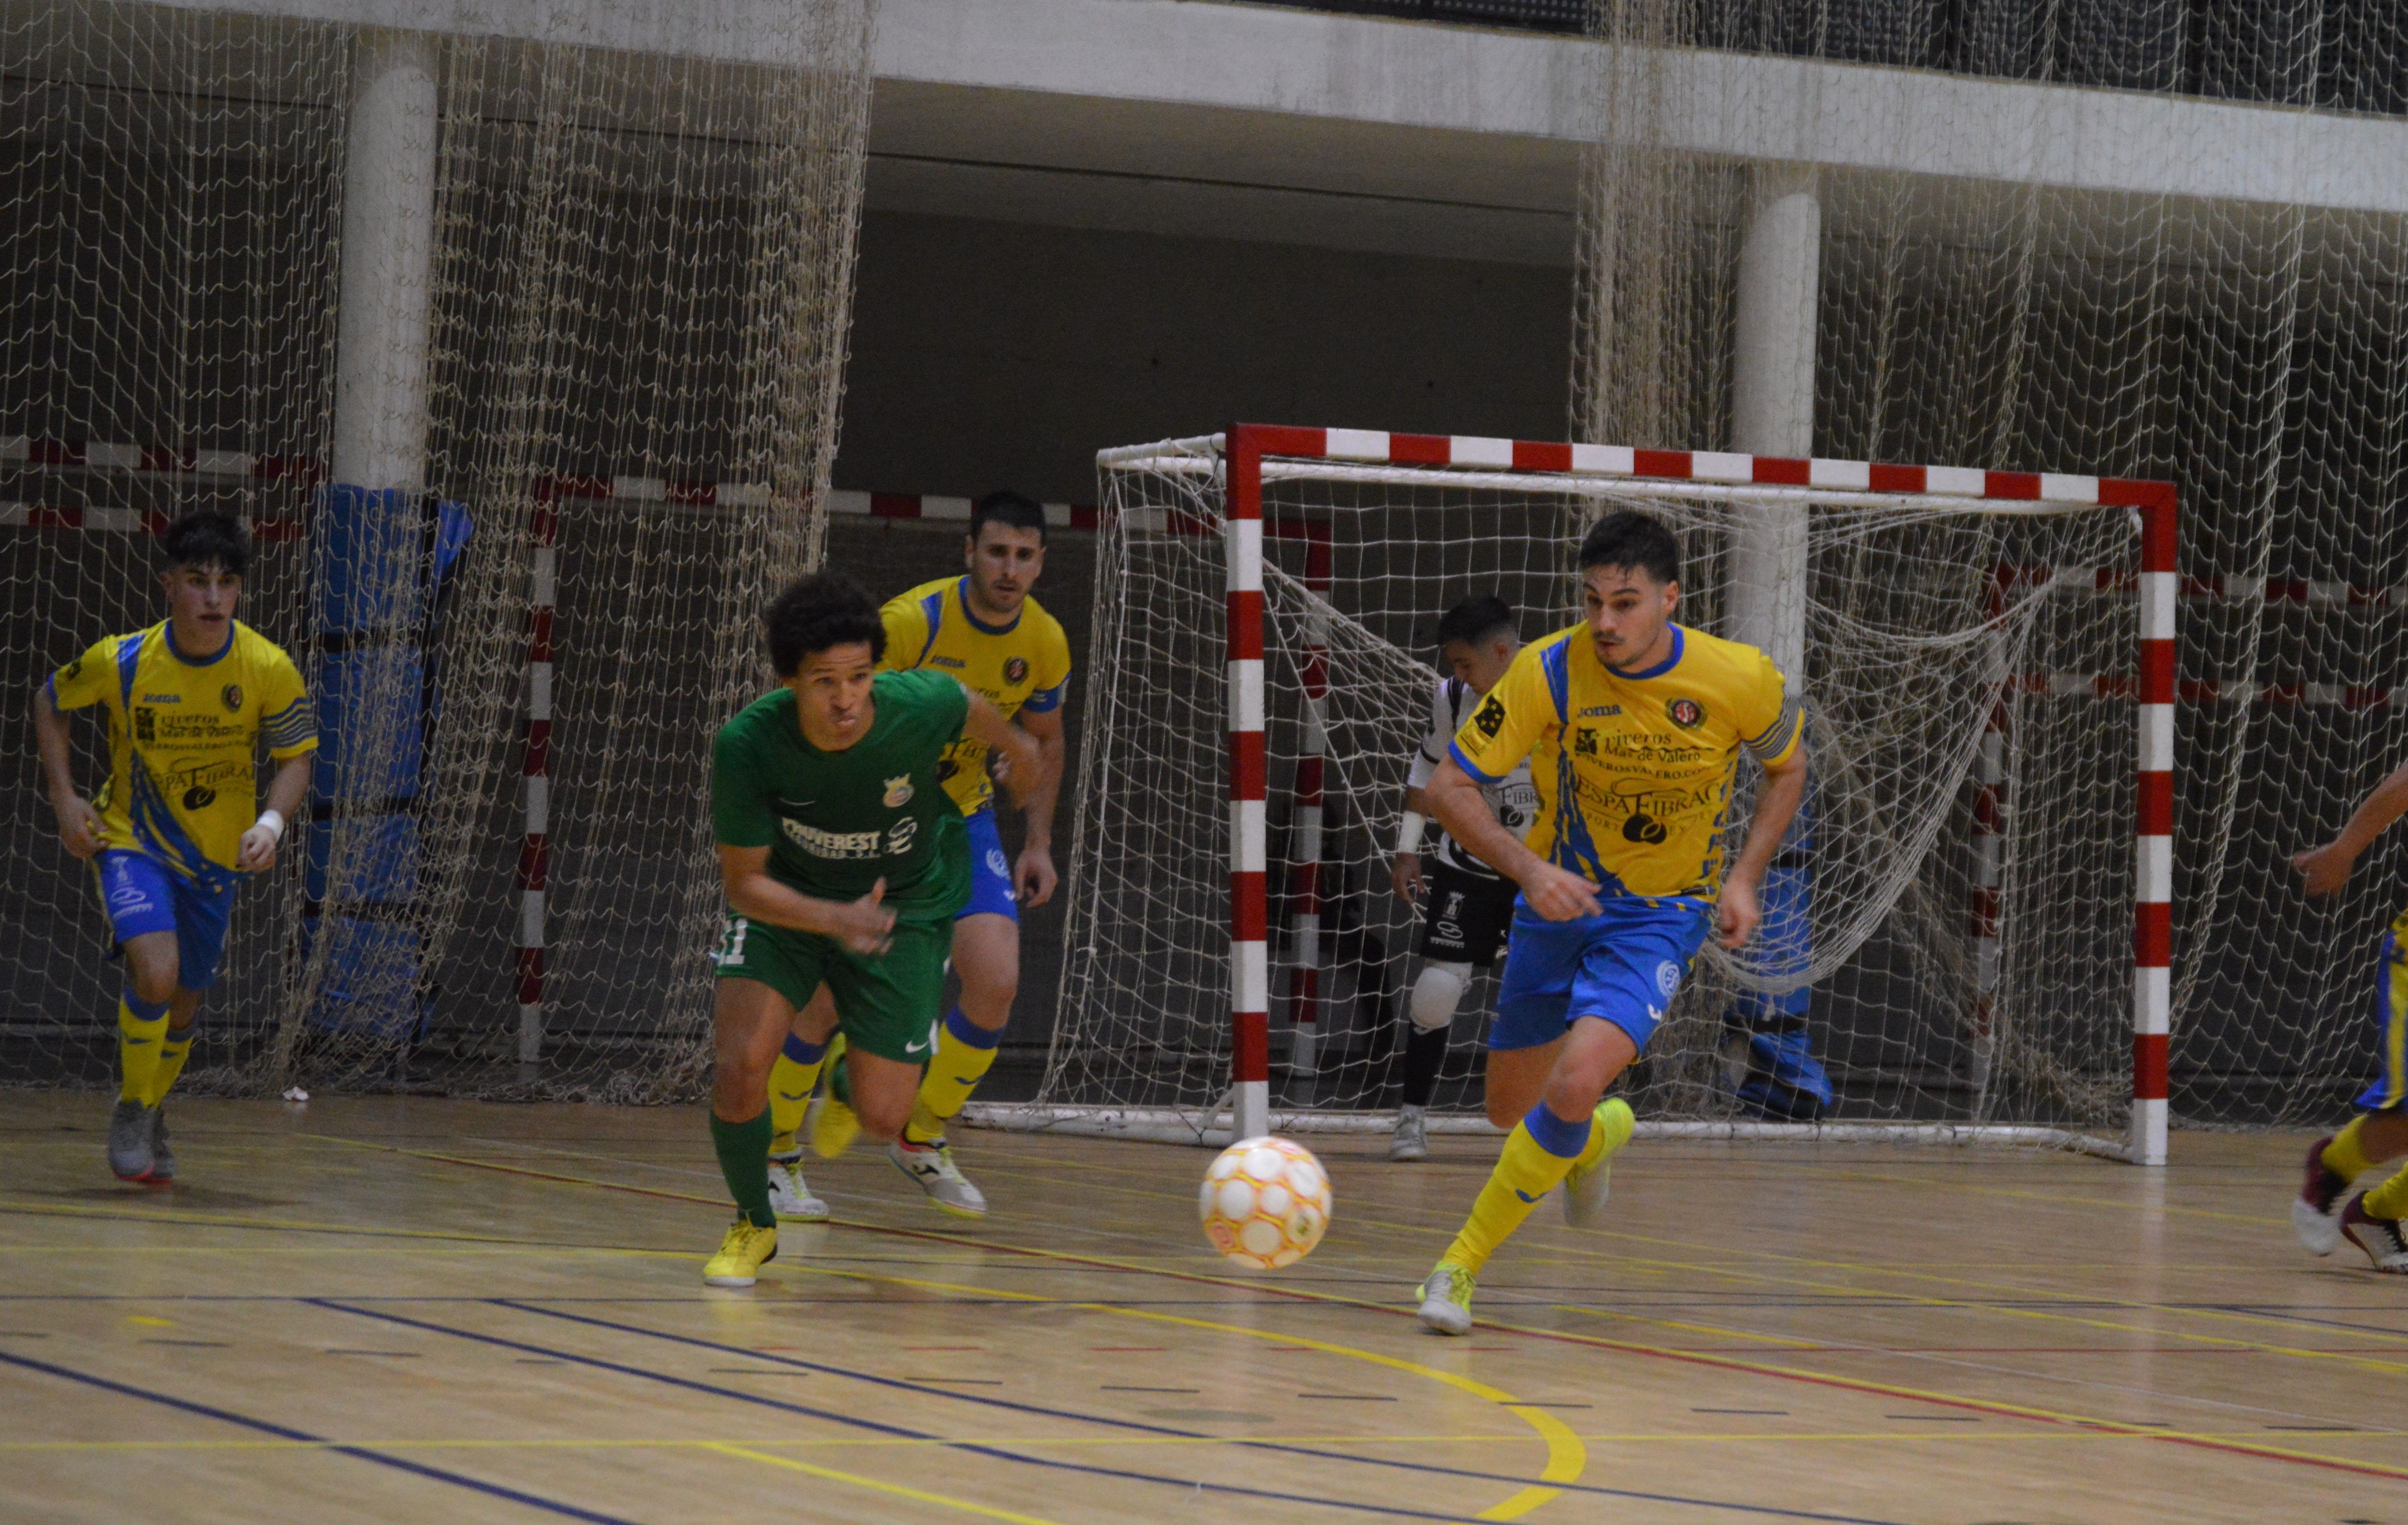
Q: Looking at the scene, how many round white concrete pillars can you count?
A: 2